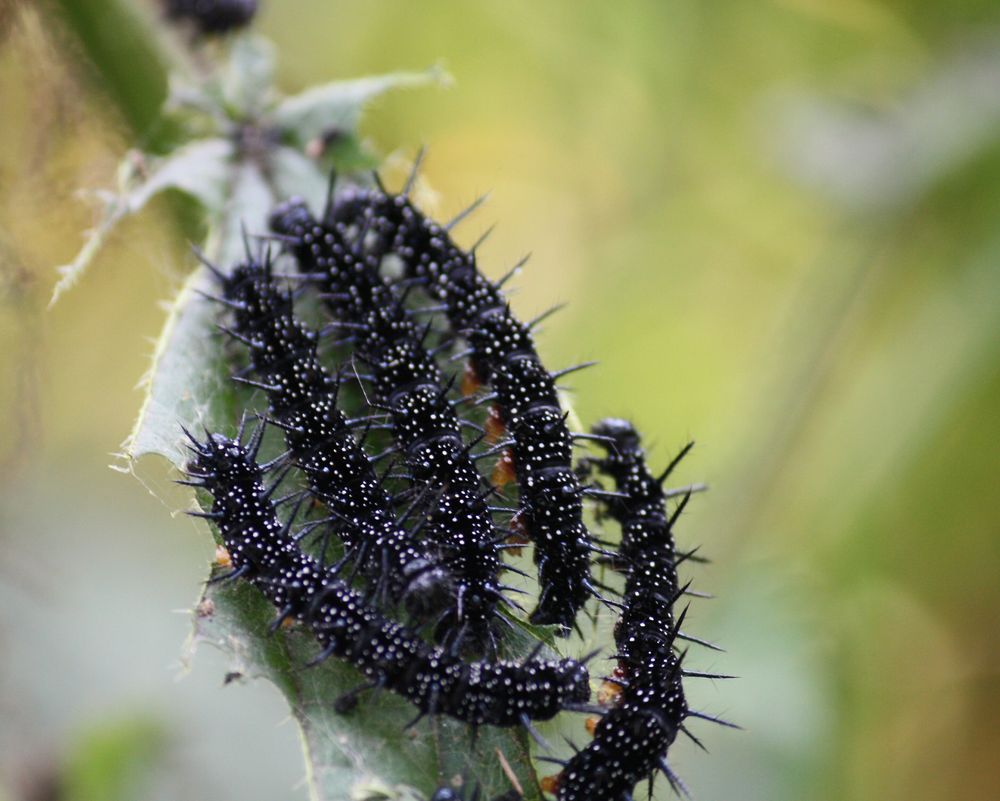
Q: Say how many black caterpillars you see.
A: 5